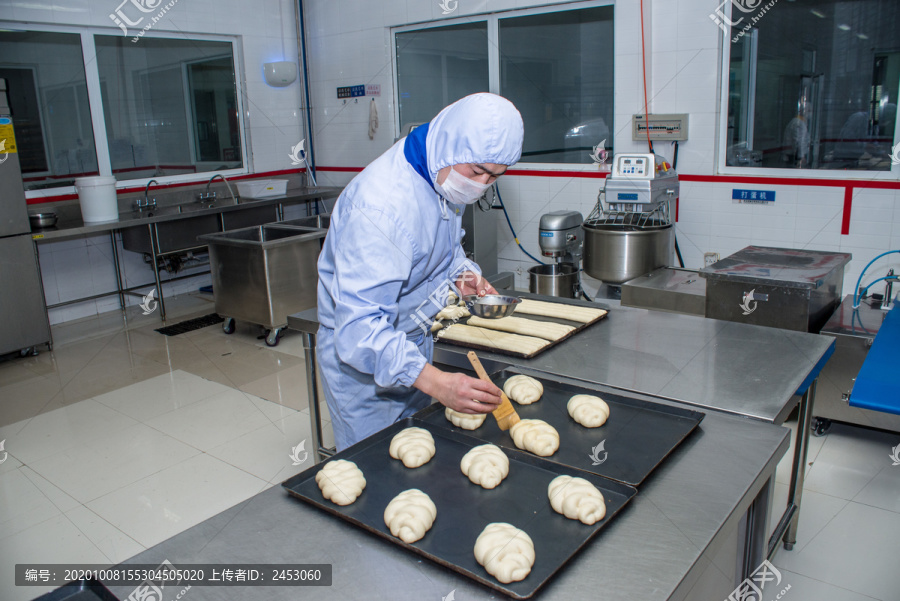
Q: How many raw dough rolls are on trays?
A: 10